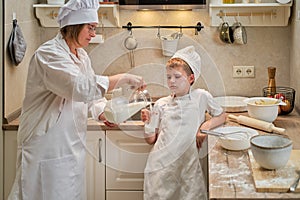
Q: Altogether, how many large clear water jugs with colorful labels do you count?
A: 0